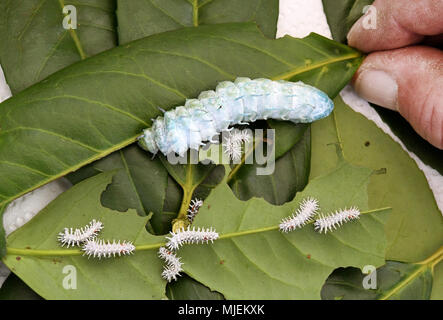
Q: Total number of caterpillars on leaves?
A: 9